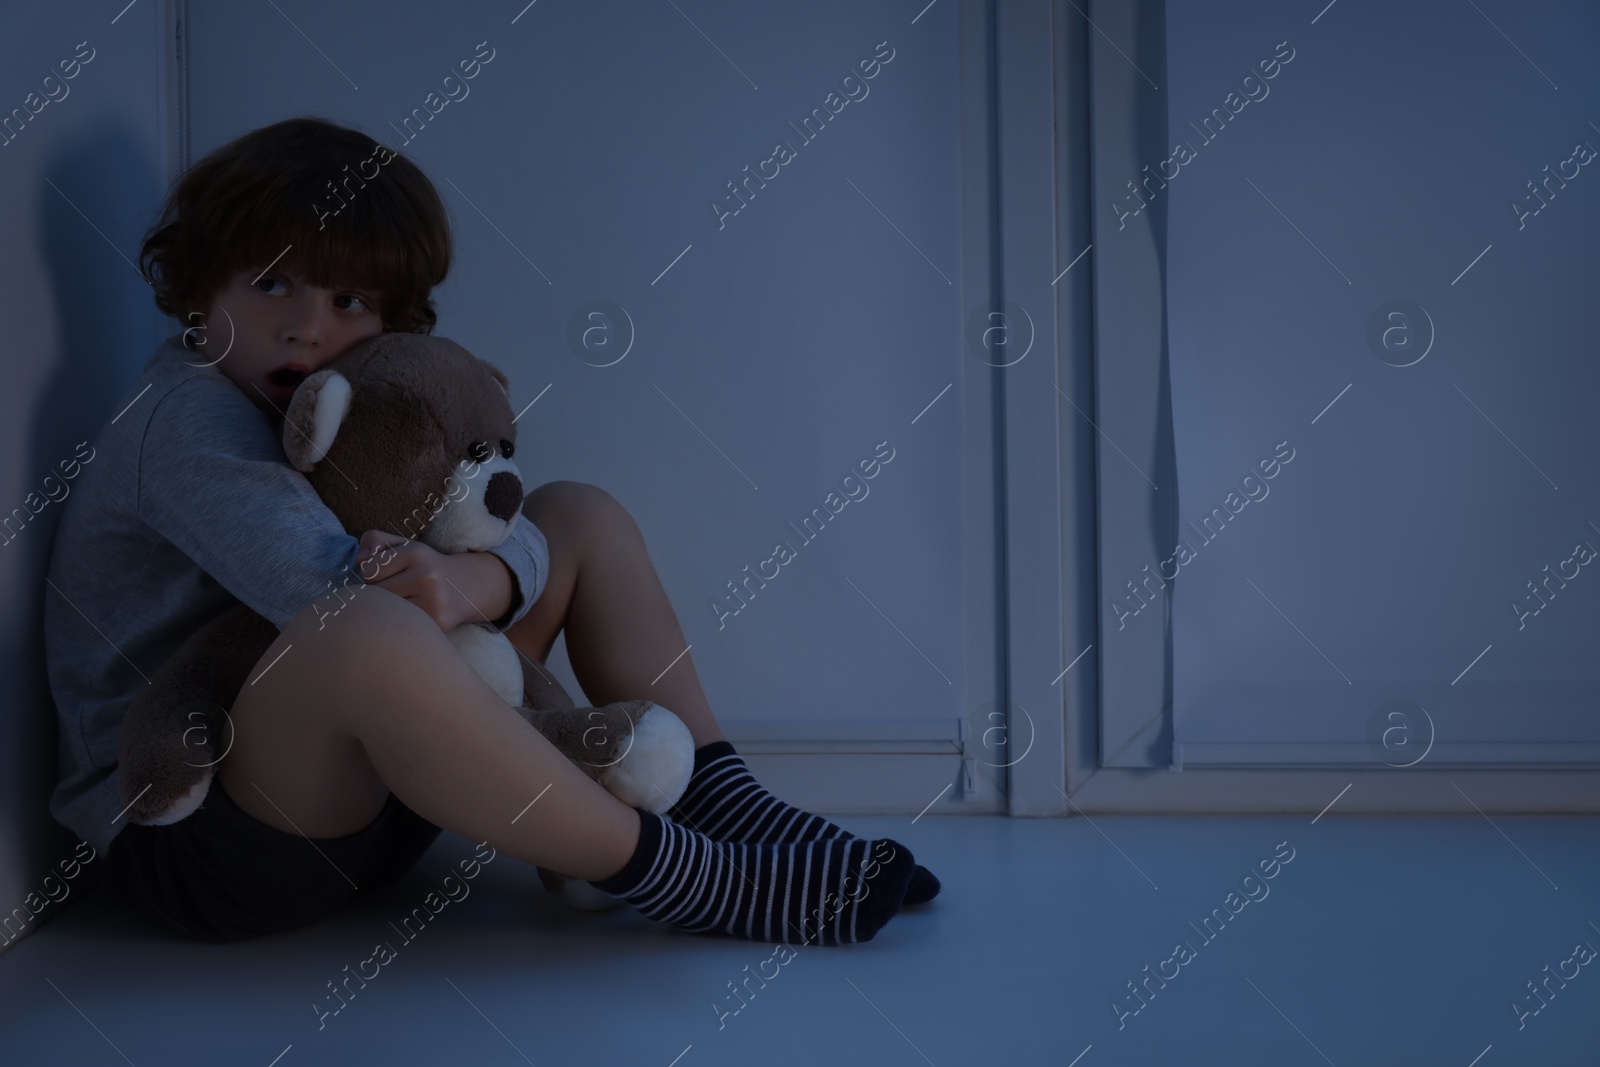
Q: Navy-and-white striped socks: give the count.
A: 2